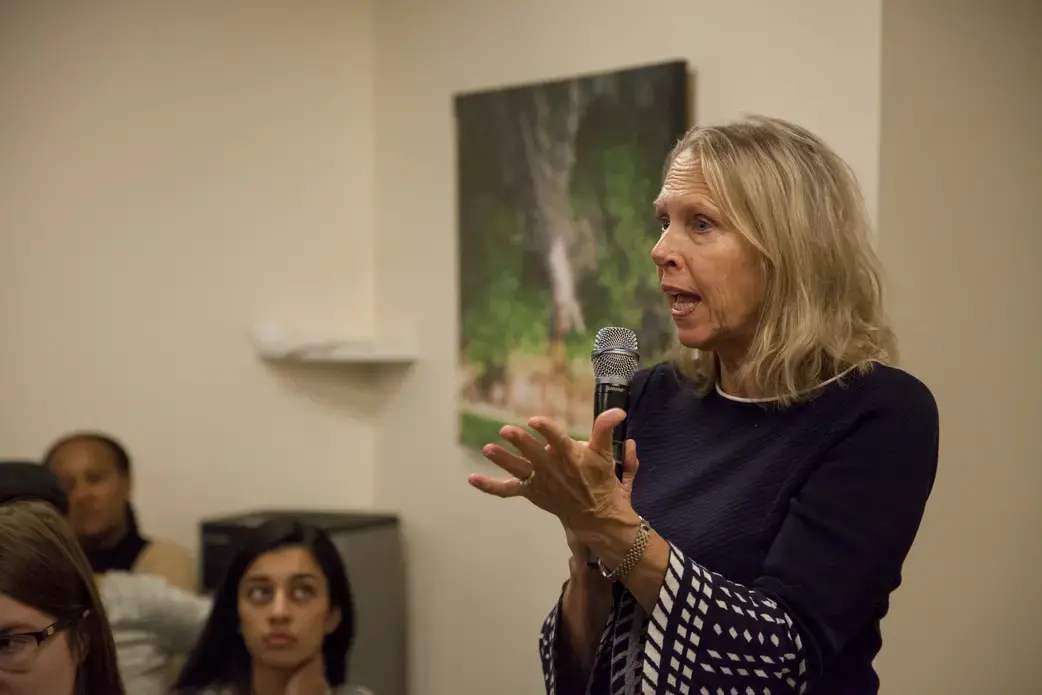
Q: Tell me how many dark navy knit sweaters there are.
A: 1